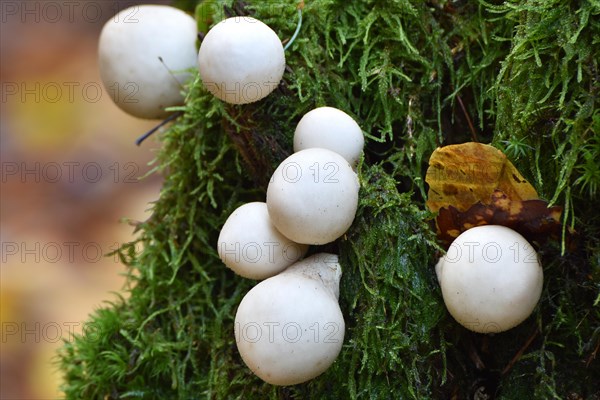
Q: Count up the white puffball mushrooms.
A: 7